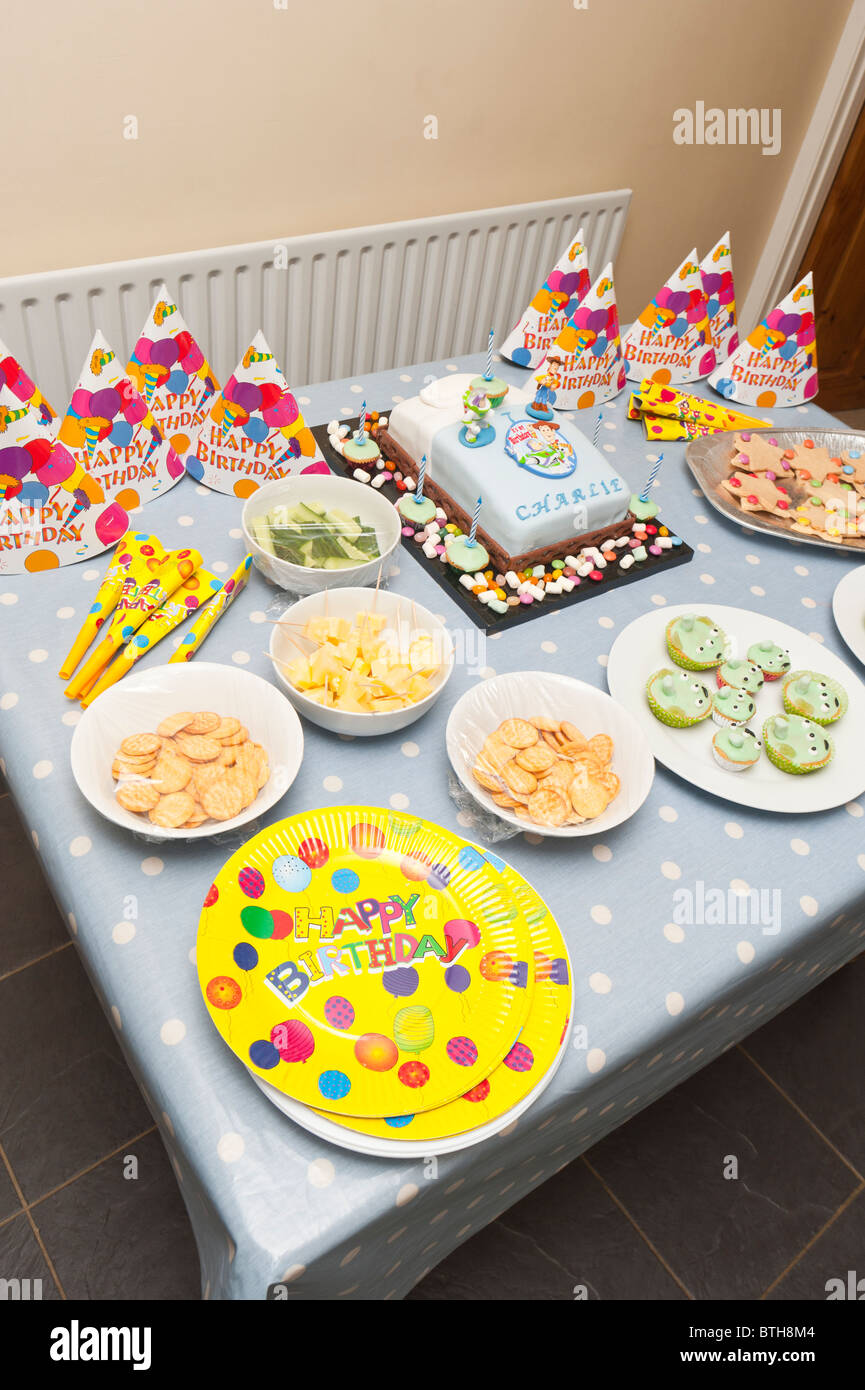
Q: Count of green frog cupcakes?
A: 8